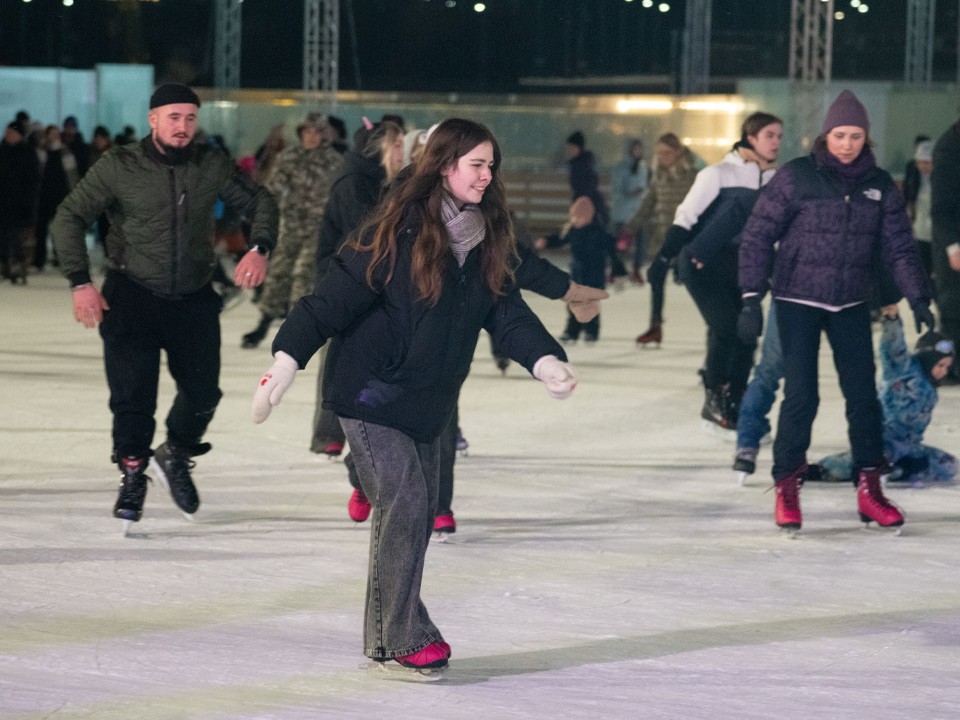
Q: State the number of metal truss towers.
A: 5